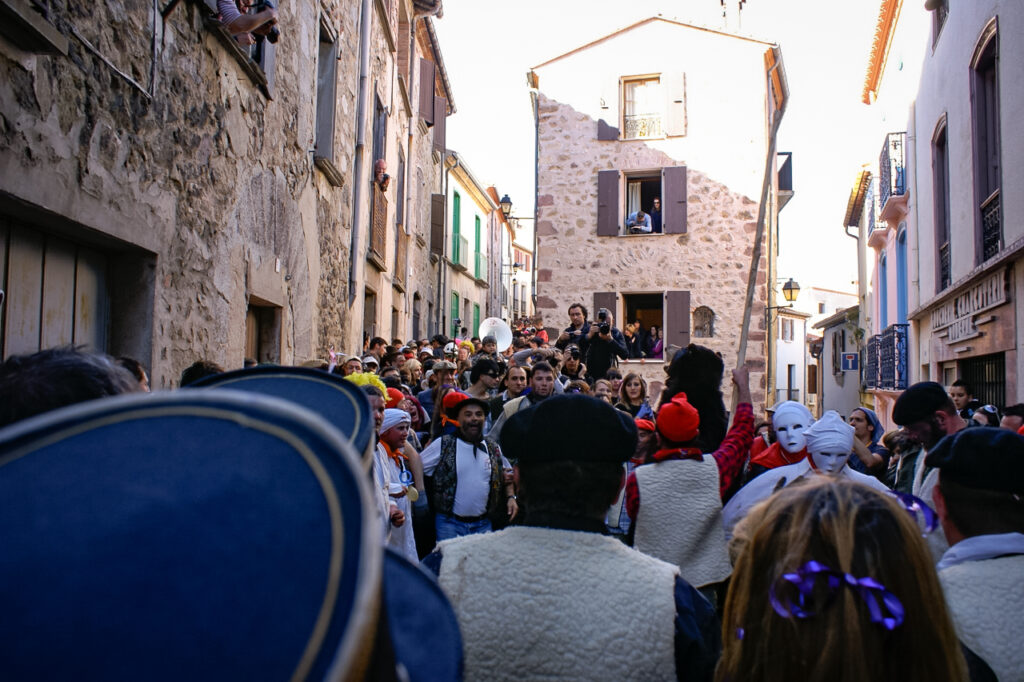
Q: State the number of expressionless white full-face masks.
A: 2